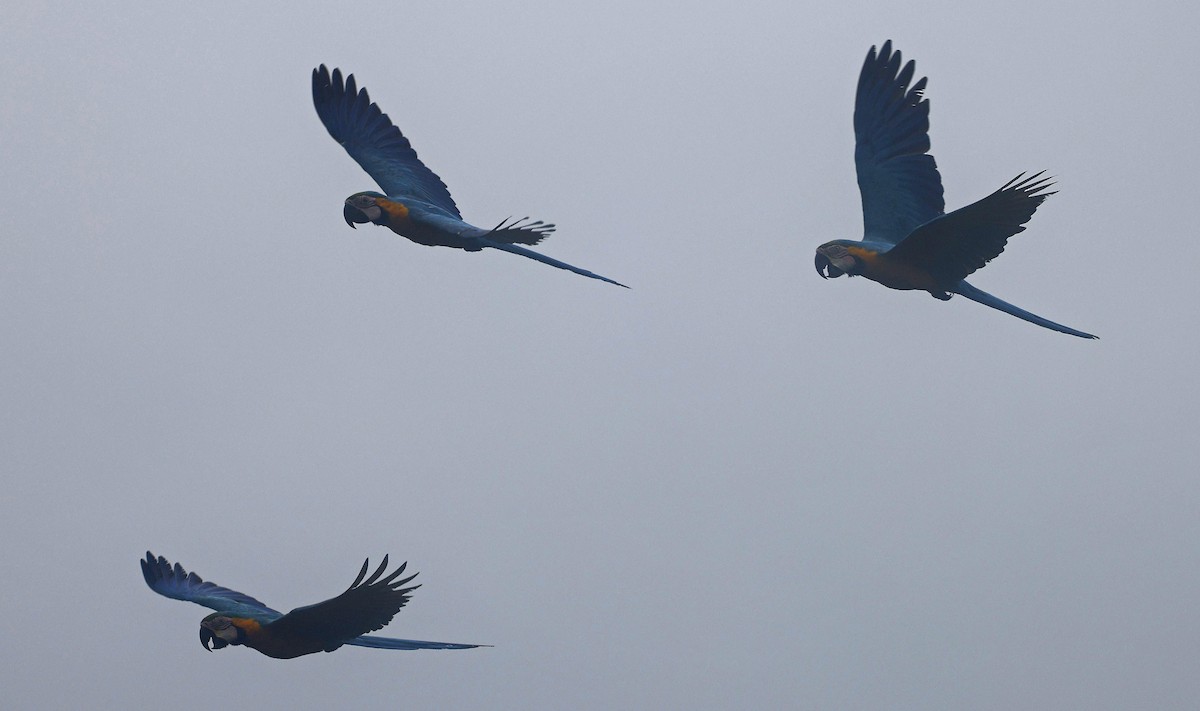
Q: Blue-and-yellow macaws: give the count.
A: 3